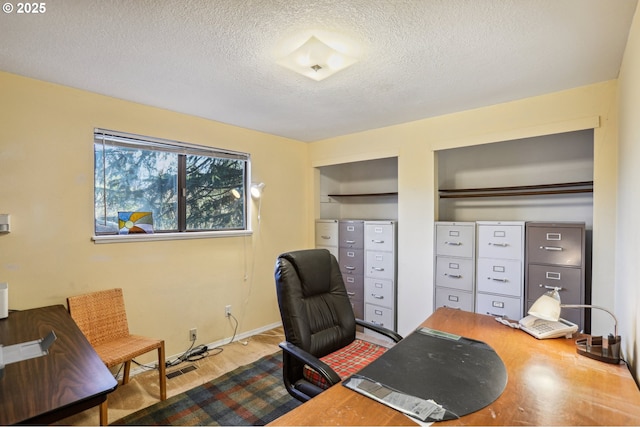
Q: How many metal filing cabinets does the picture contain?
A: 6